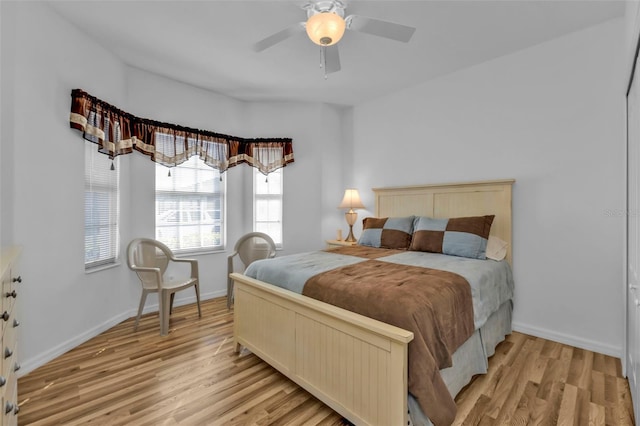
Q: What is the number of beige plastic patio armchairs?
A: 2